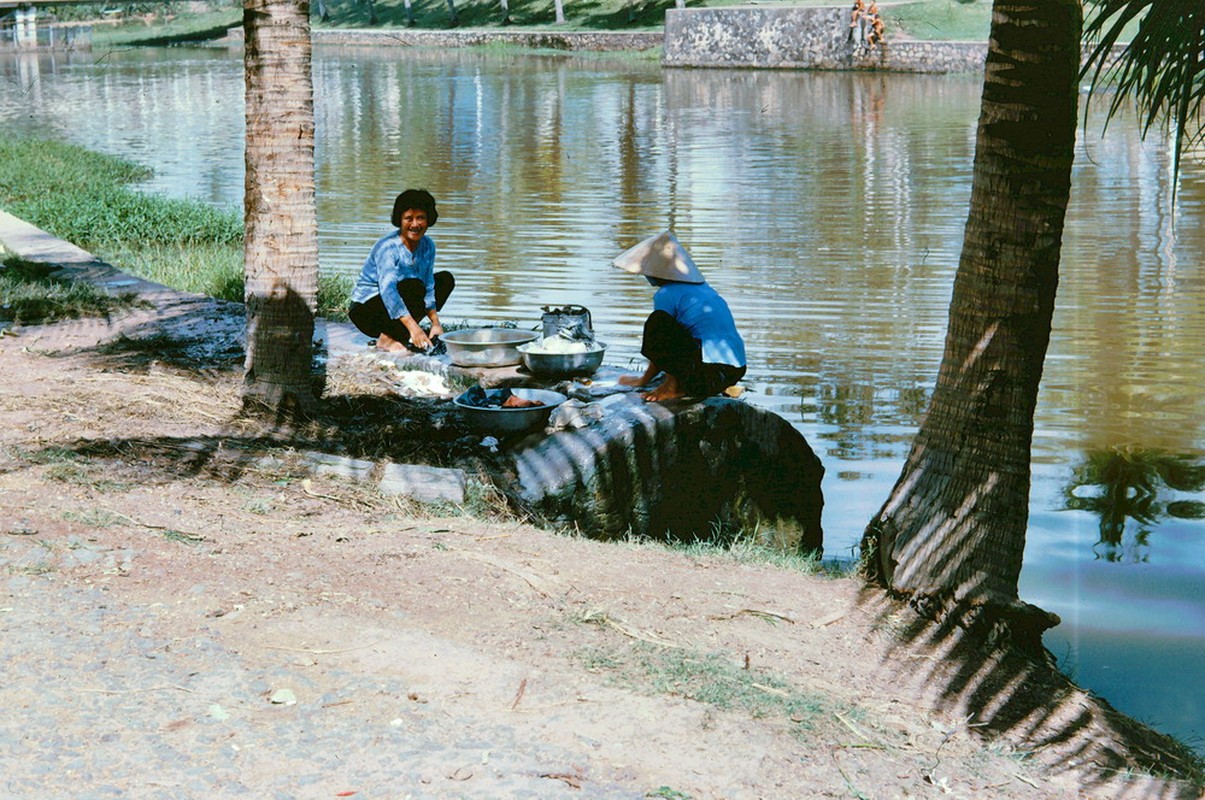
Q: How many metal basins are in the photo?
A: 3